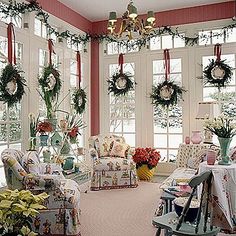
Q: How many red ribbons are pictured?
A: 6